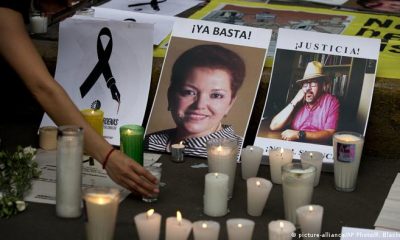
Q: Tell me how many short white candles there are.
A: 11